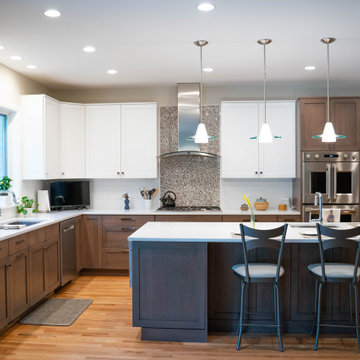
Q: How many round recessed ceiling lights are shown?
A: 9